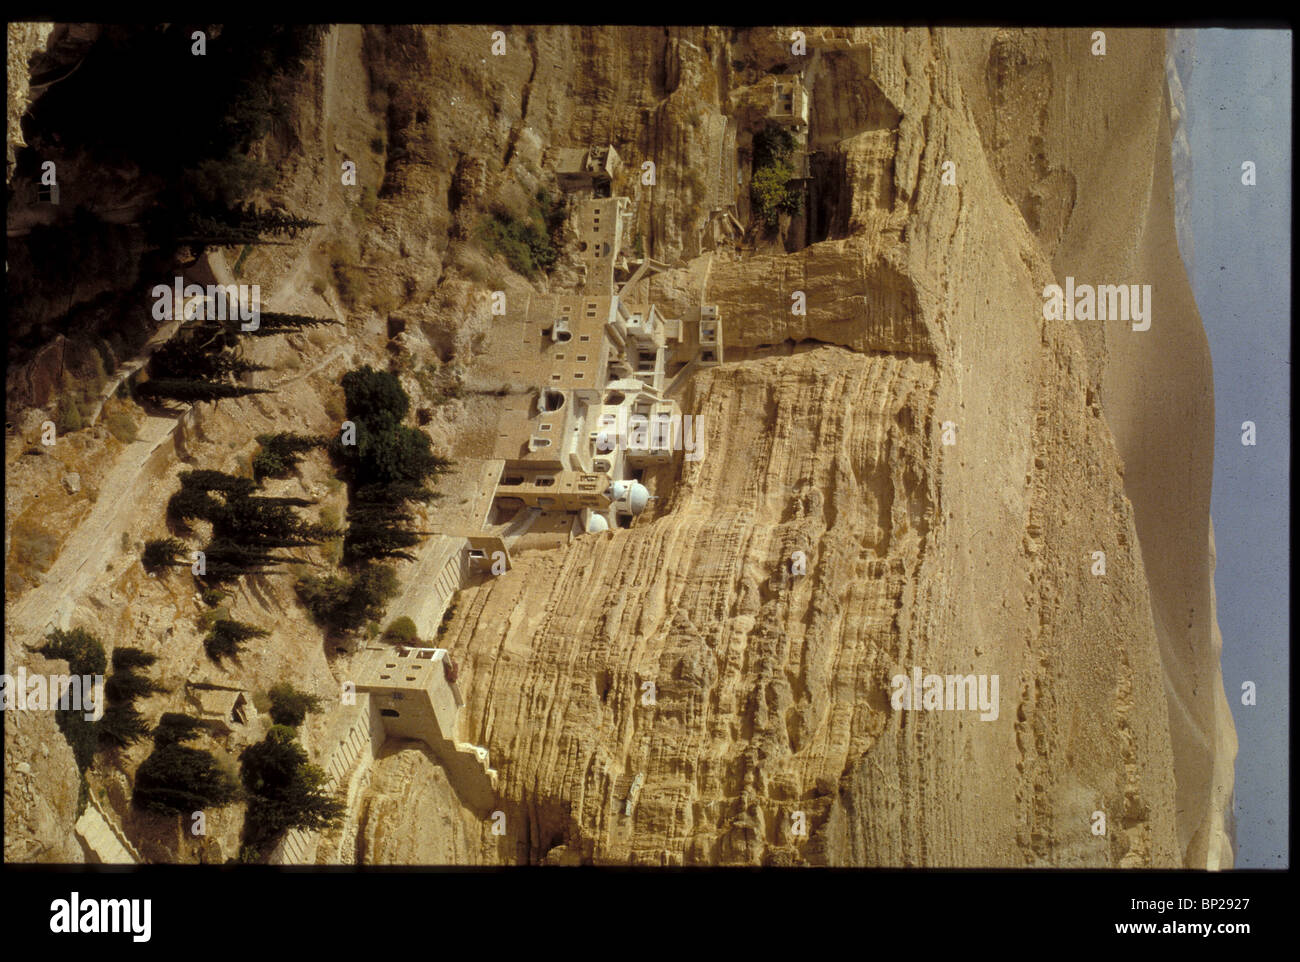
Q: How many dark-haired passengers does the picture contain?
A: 0